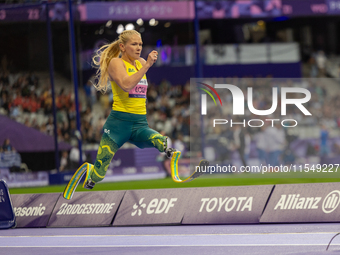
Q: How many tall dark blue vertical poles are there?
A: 3